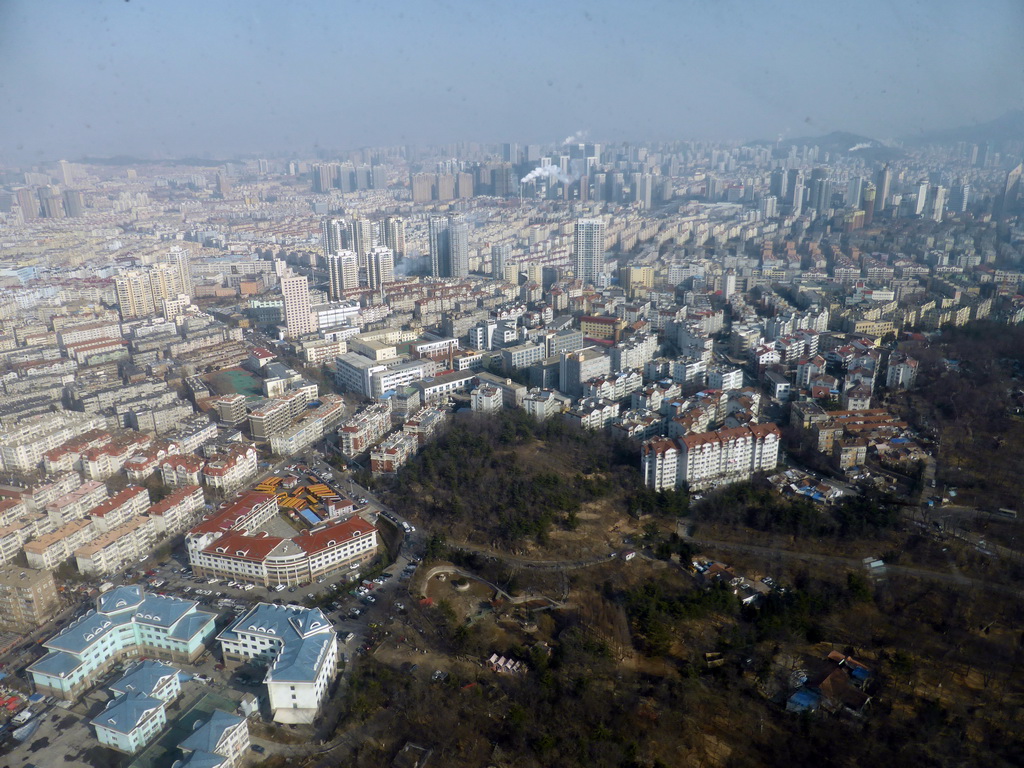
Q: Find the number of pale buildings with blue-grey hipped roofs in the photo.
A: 4